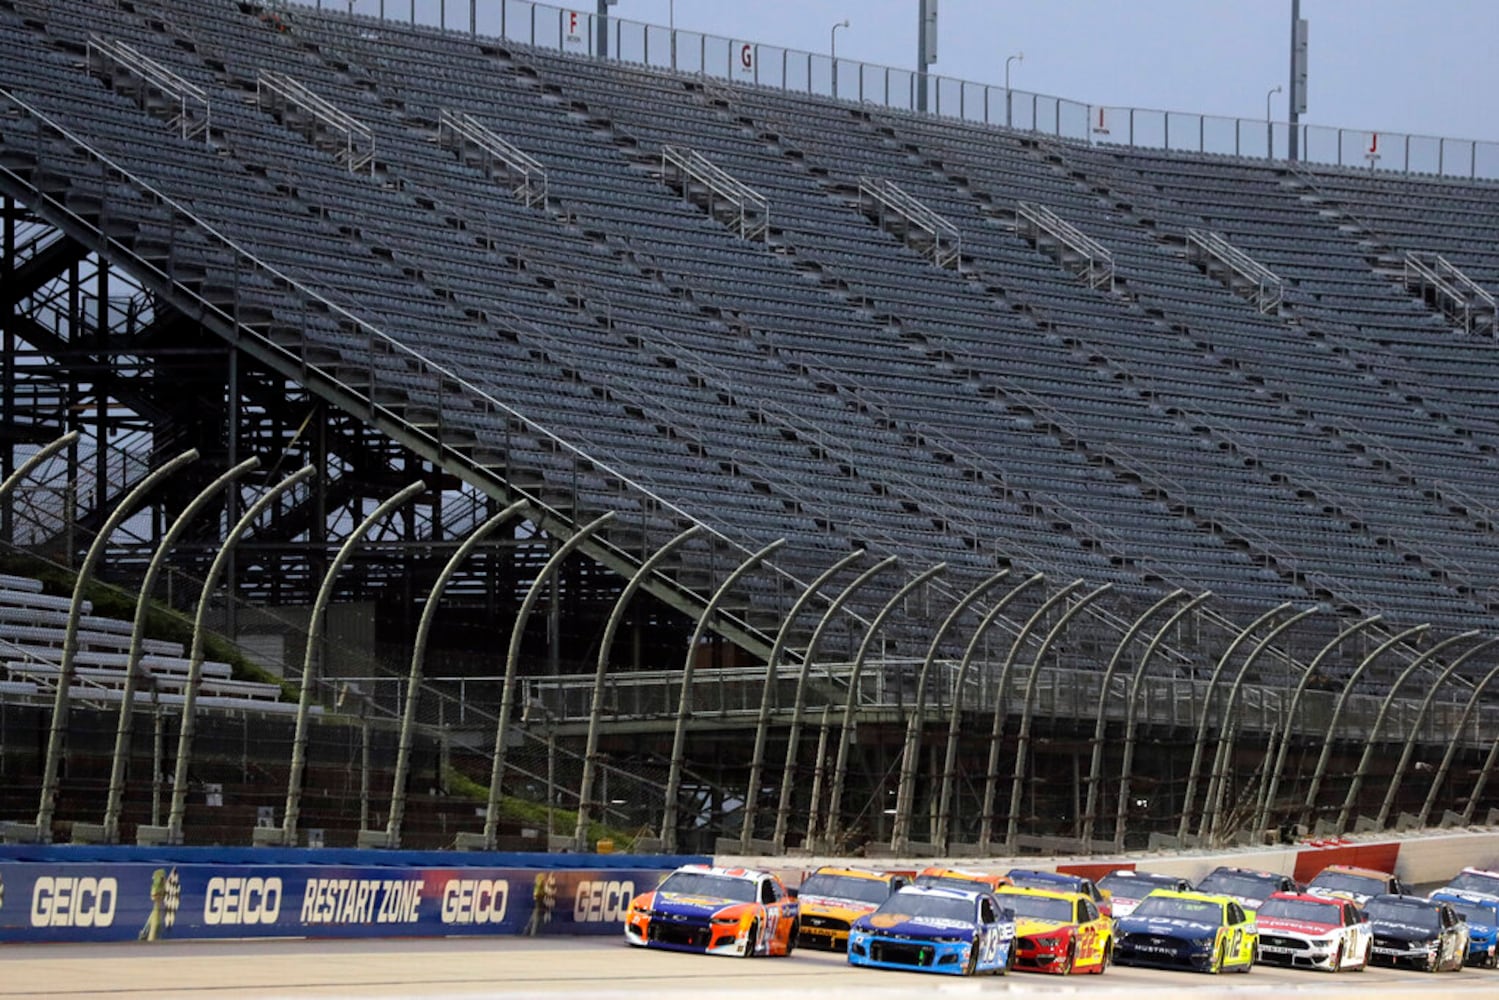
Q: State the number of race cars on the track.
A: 14